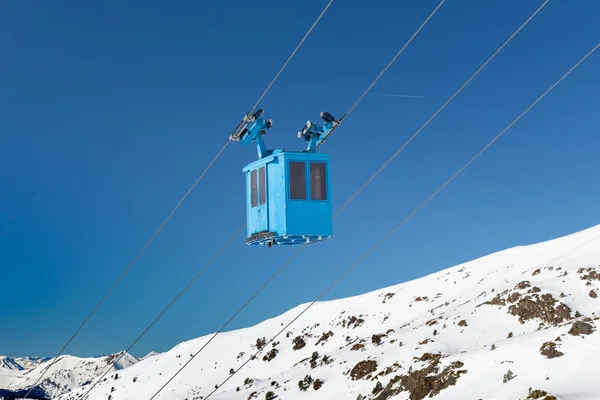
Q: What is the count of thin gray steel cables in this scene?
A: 4